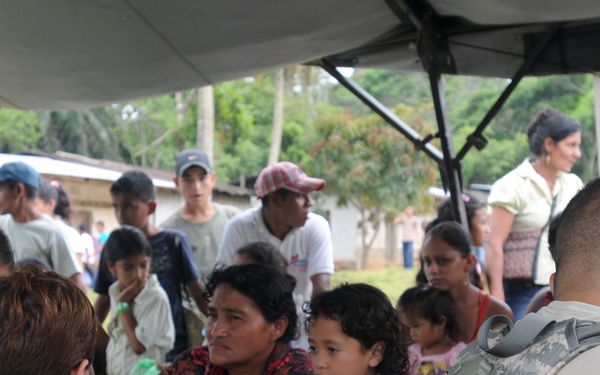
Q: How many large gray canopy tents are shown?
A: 1